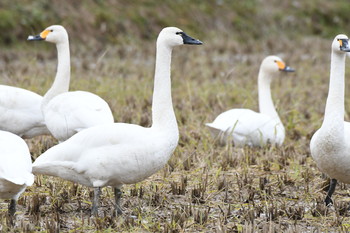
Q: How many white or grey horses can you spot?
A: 0